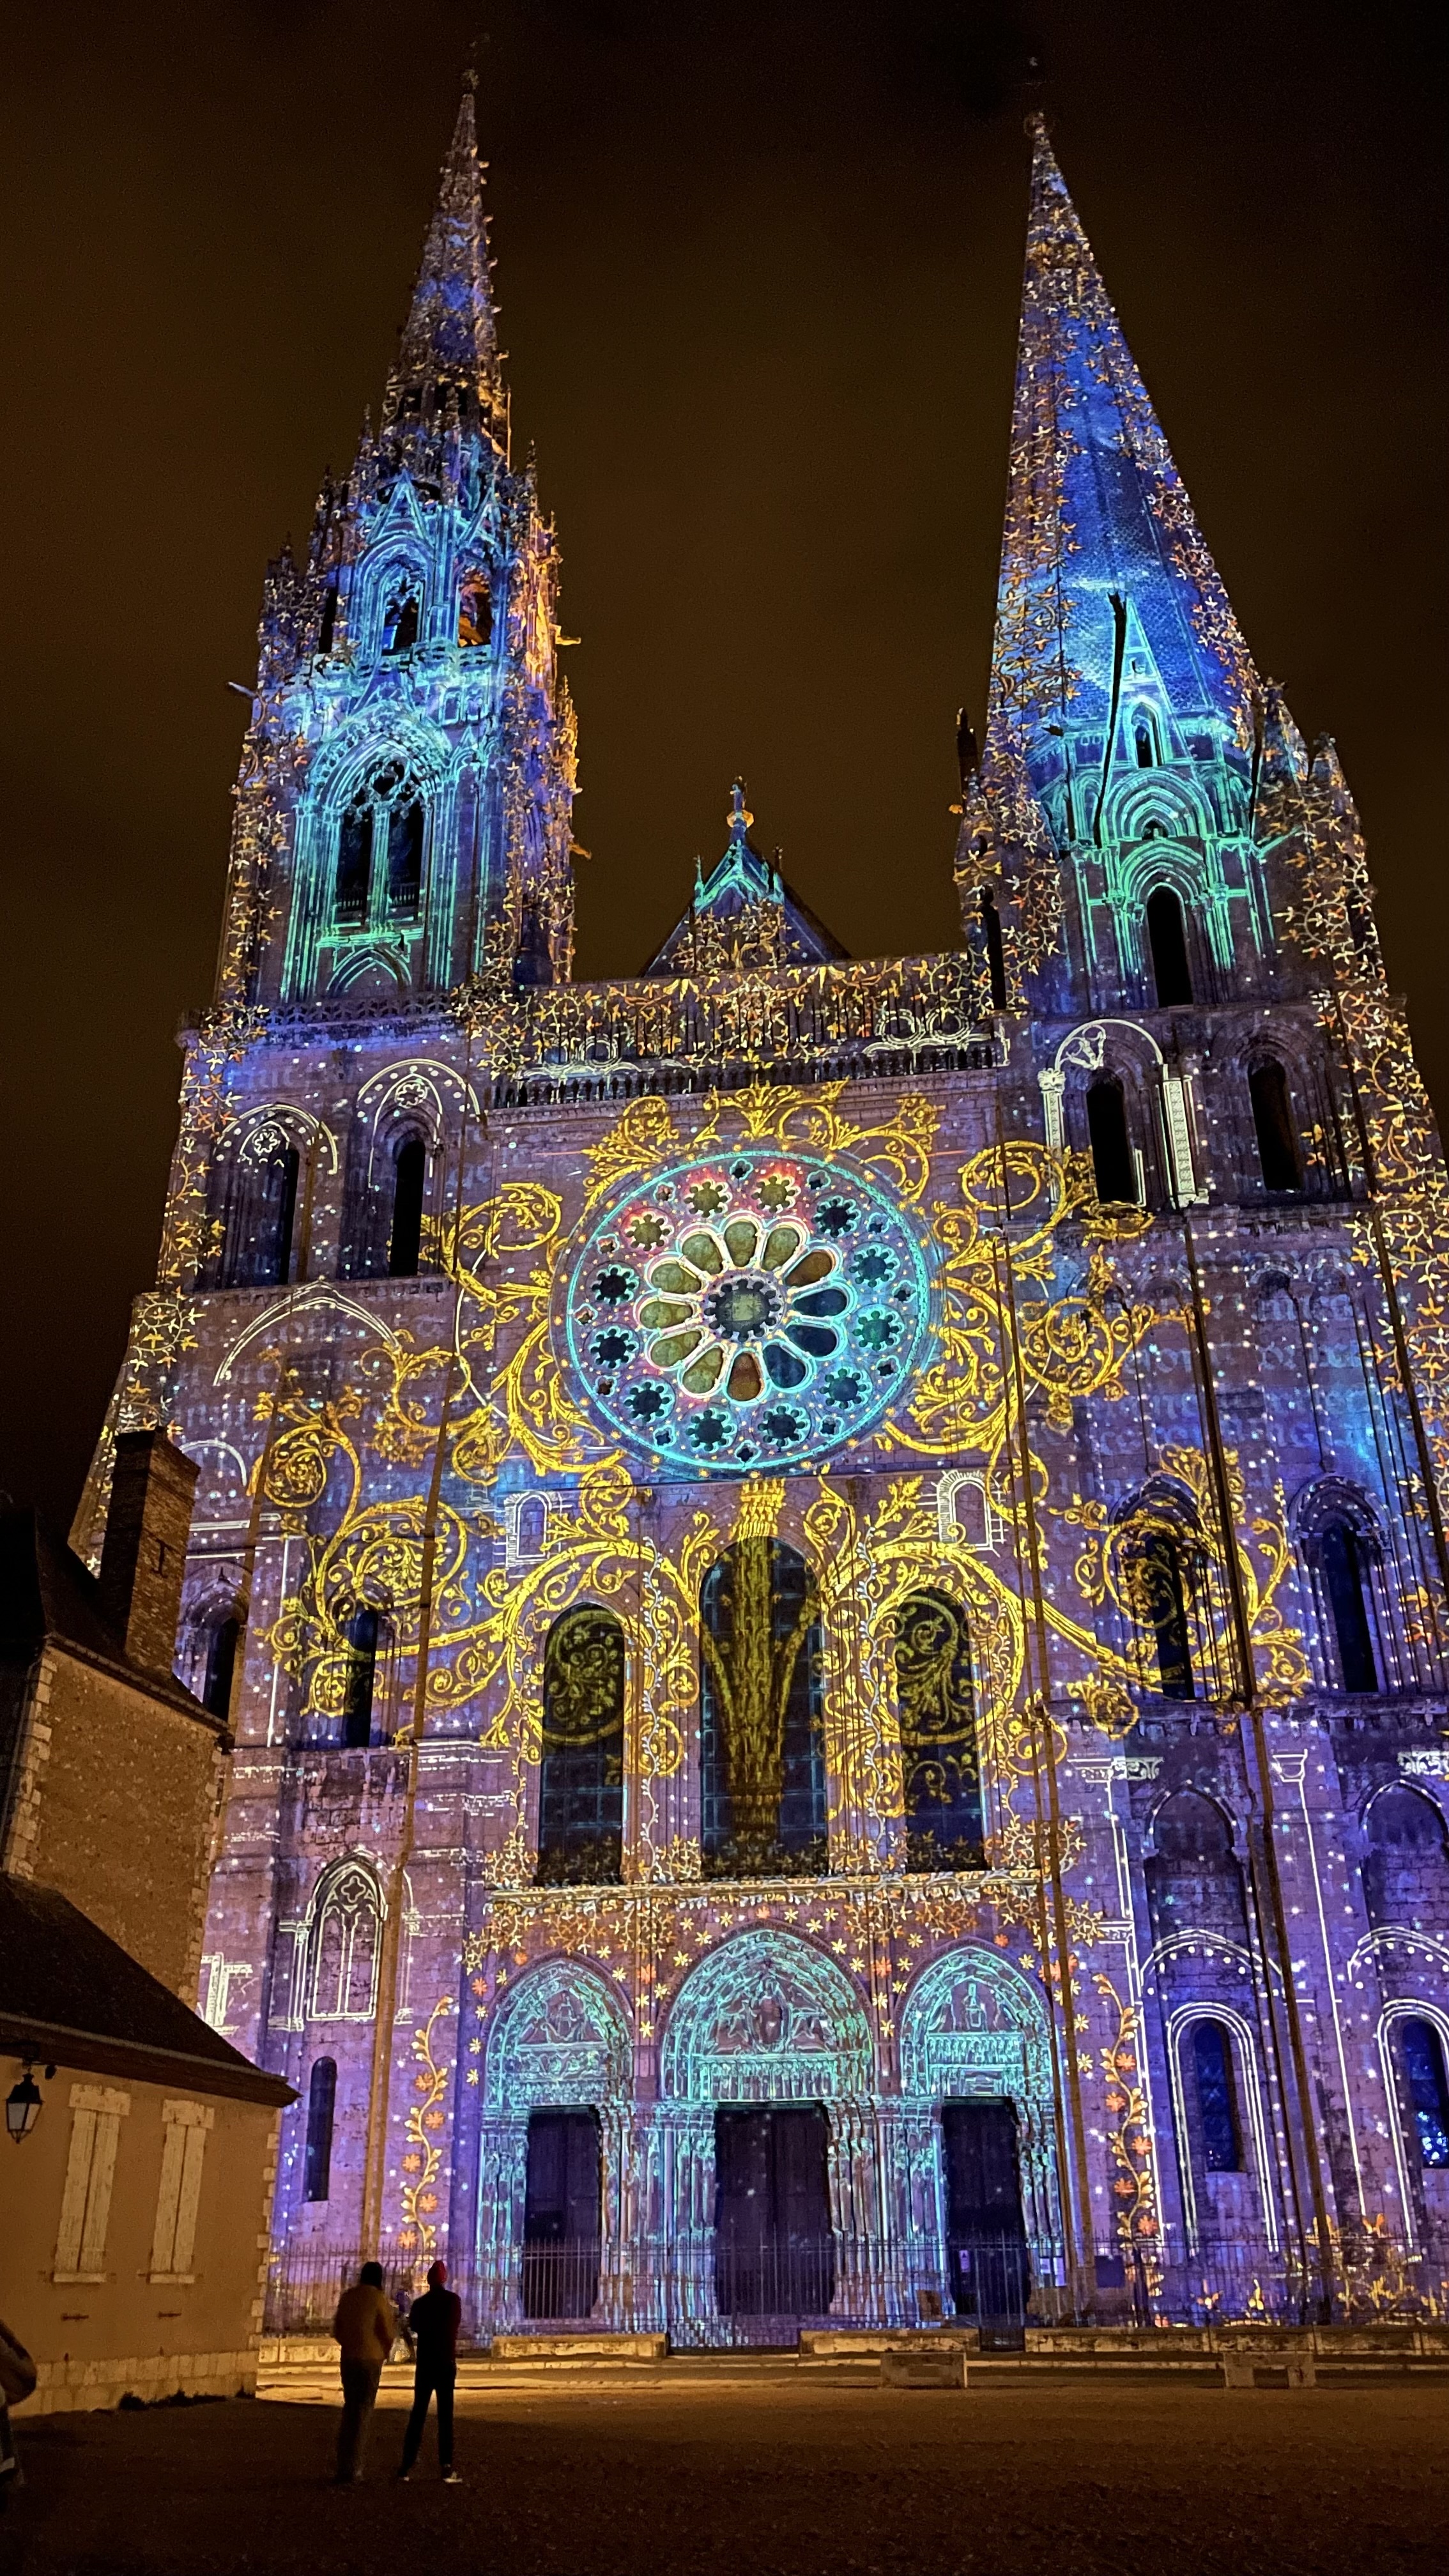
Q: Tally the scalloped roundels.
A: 13